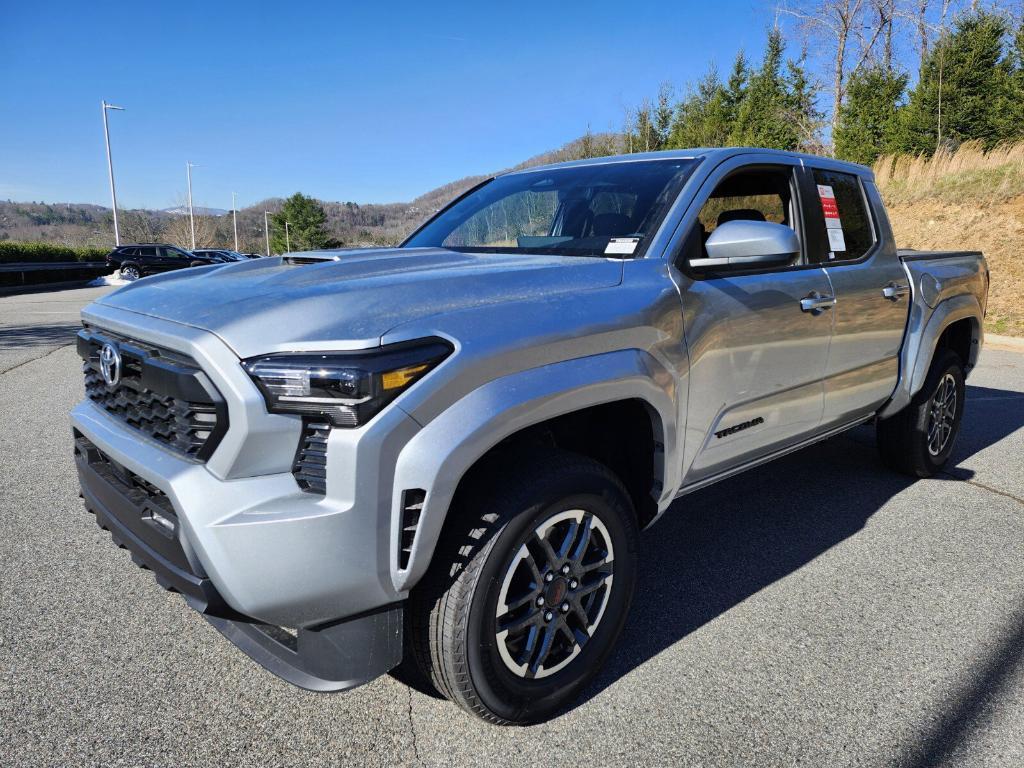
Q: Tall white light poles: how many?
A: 5